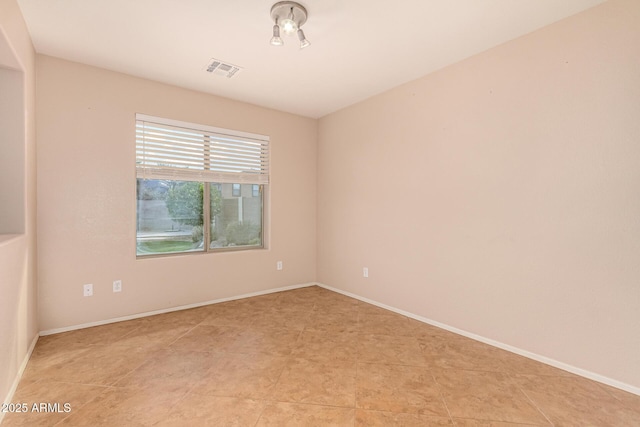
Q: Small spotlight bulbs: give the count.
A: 3